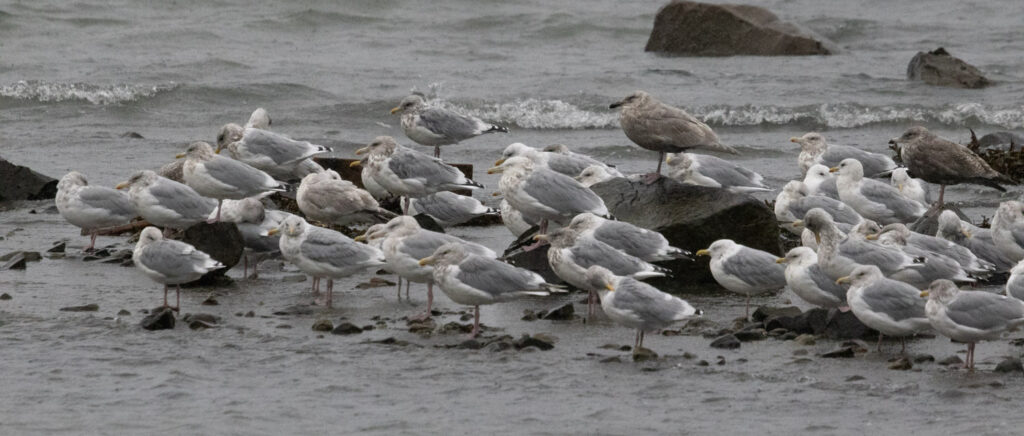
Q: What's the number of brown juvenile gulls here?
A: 2